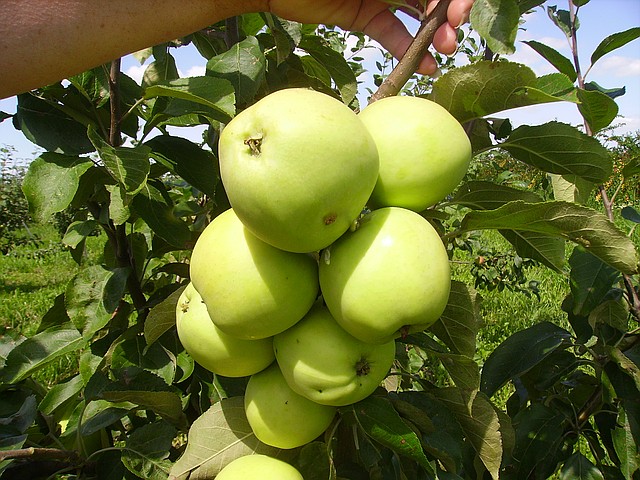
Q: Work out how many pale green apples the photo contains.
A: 8